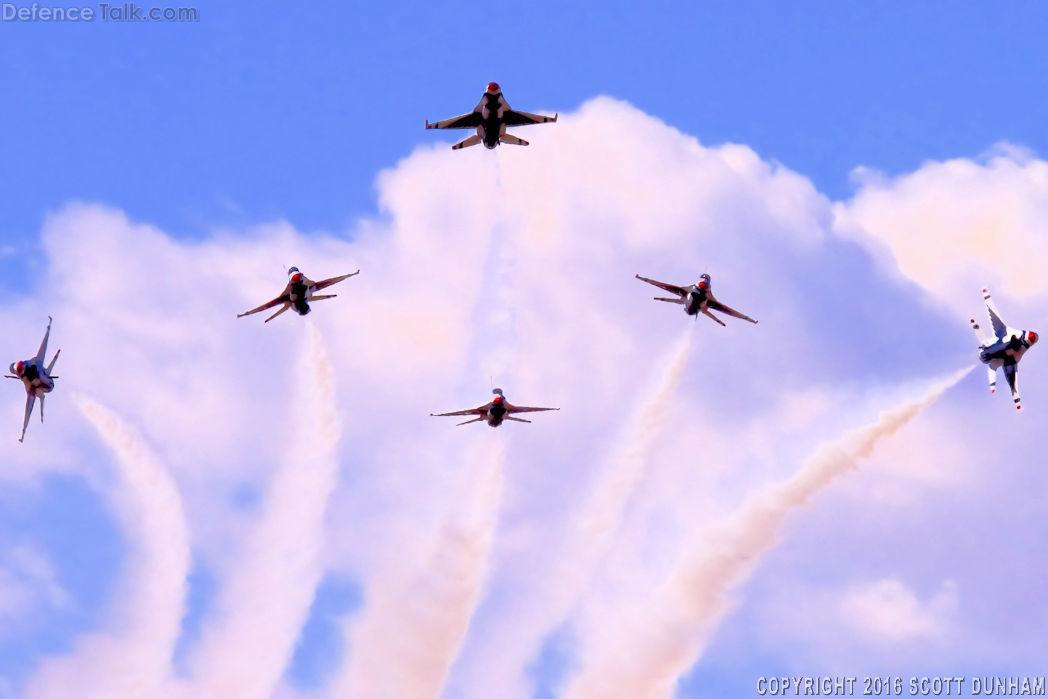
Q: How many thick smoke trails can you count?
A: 5